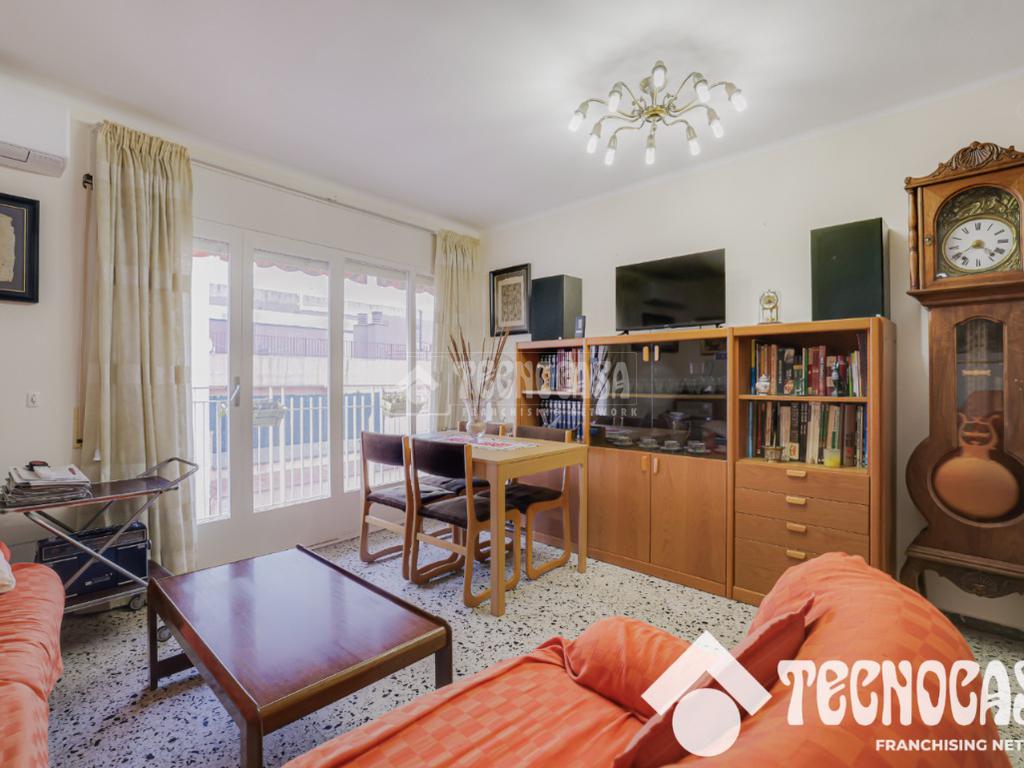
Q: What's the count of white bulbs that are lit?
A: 10